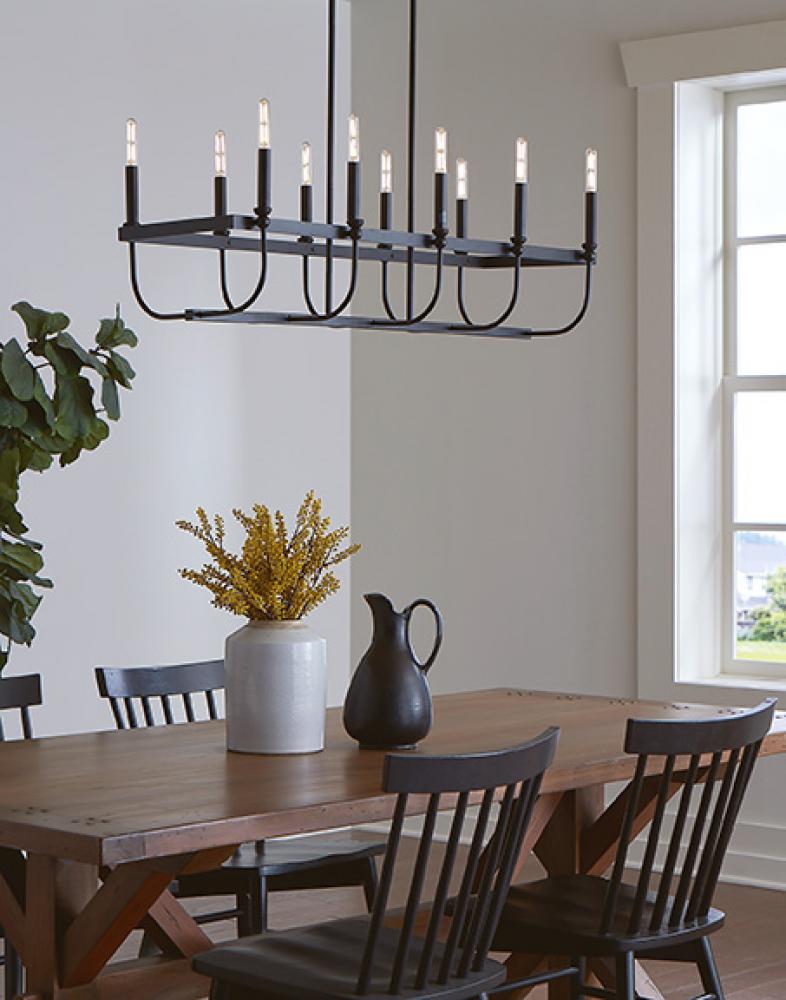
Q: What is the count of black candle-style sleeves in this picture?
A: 10